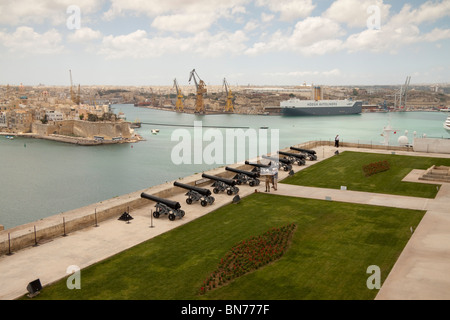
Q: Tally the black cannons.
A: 8